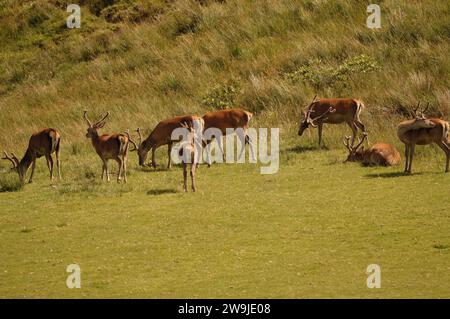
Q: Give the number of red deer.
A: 8